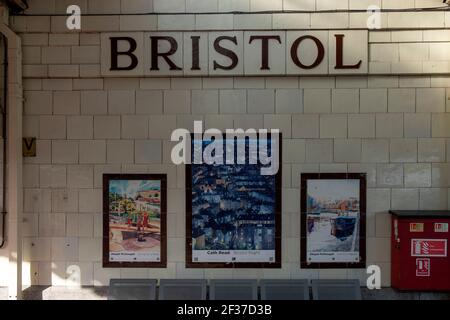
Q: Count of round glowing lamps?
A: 0